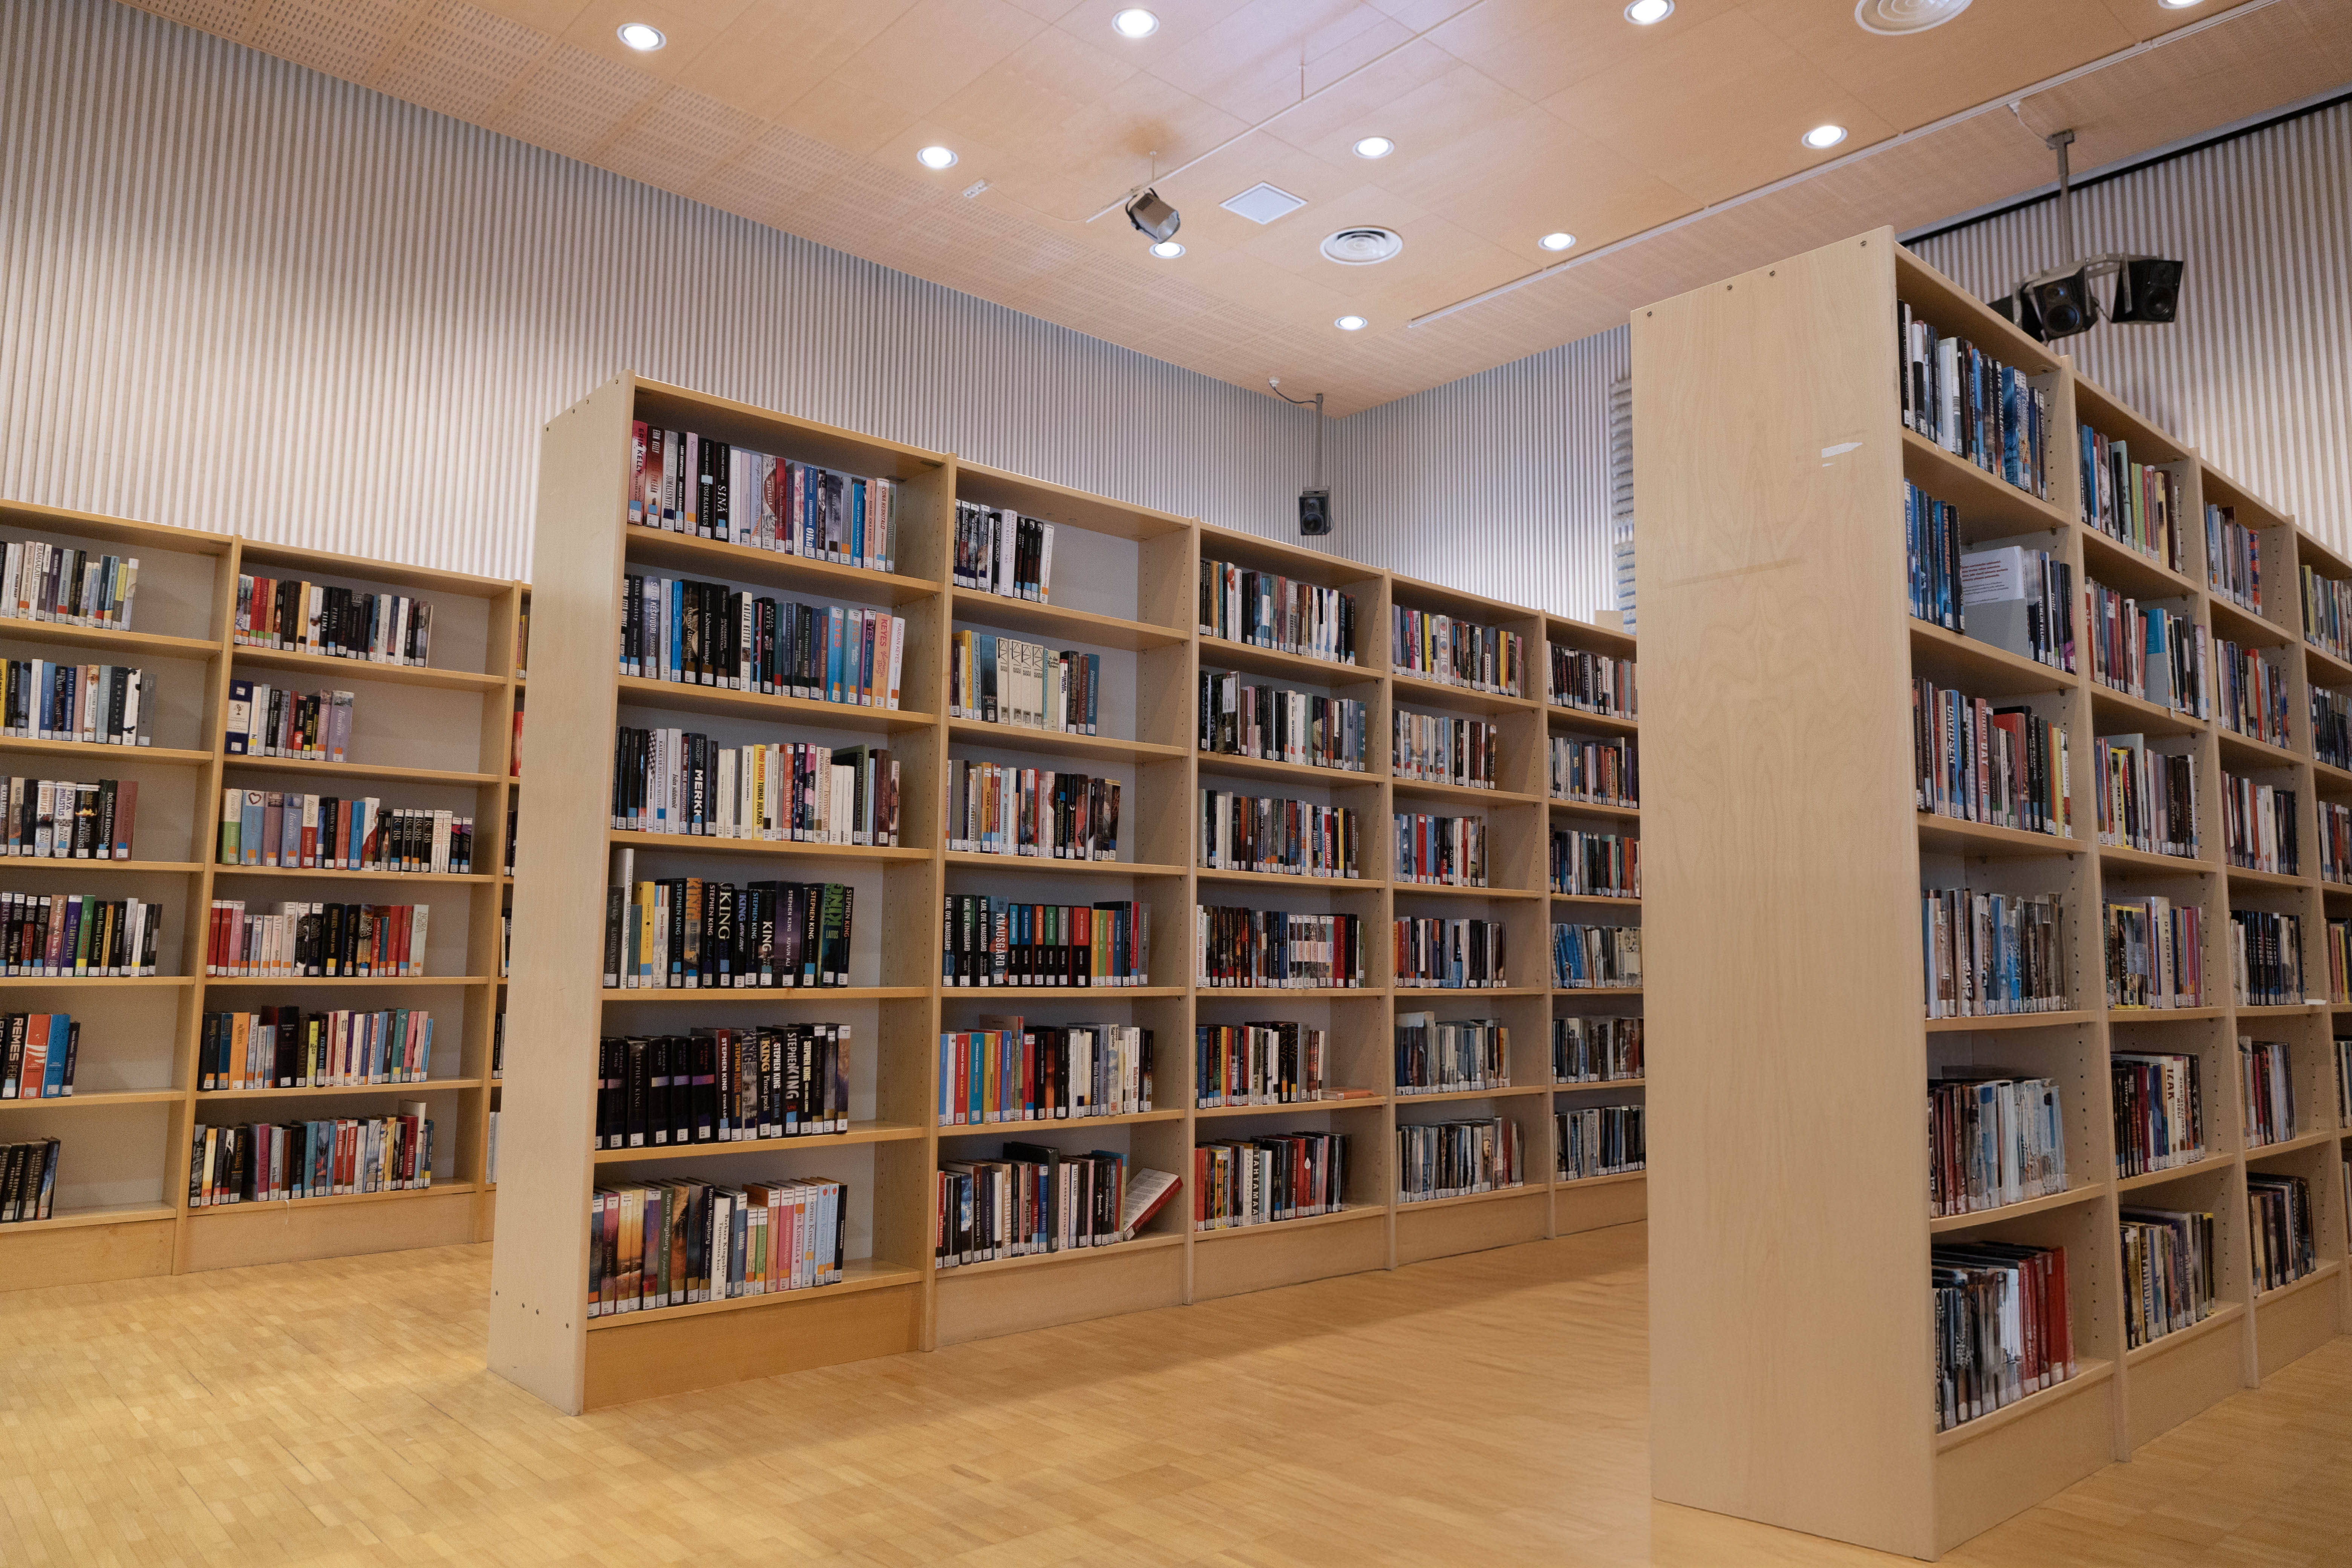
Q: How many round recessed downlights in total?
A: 10